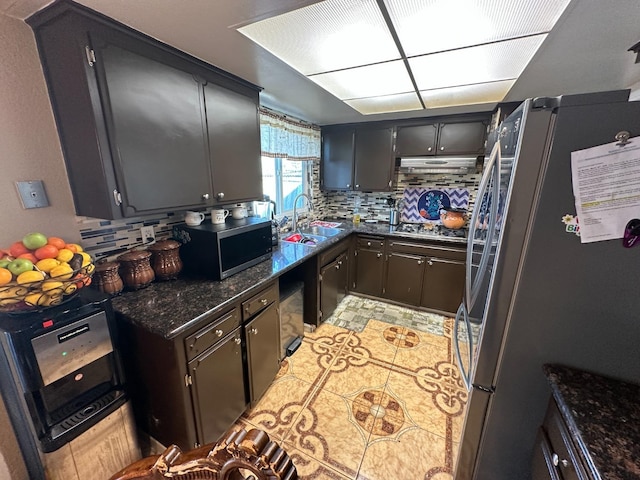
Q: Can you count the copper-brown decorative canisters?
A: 3